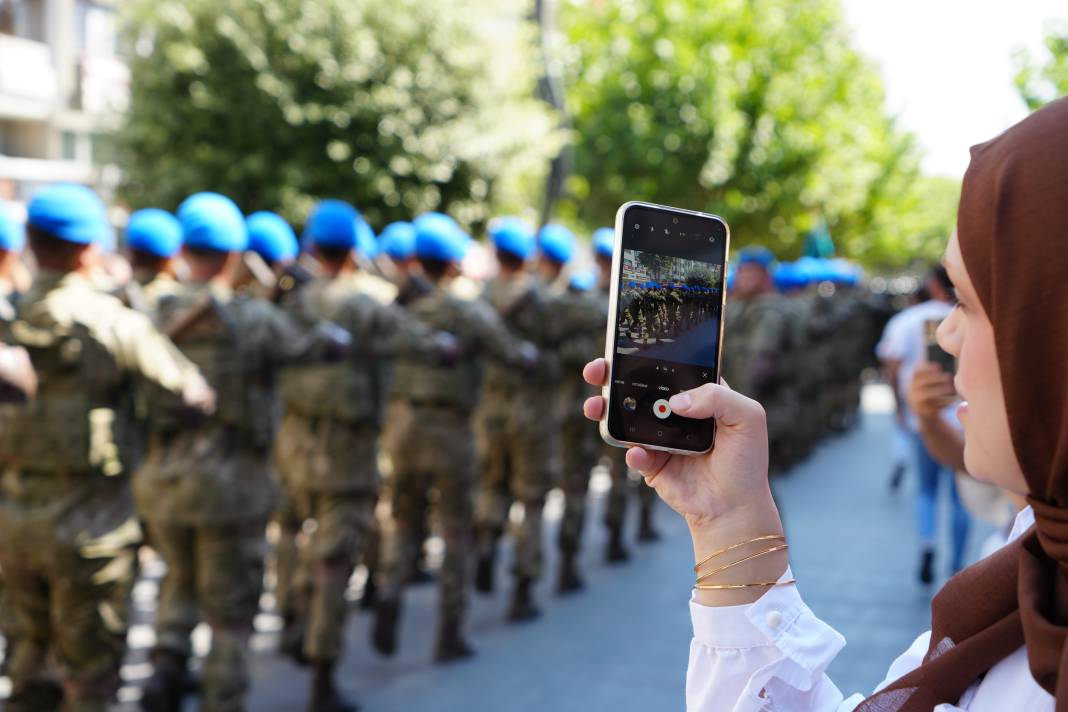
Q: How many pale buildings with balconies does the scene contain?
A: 1